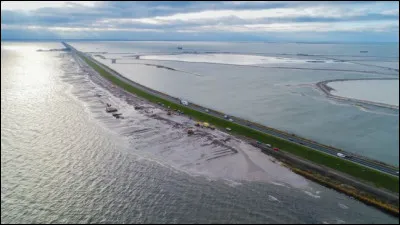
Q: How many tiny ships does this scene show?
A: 2